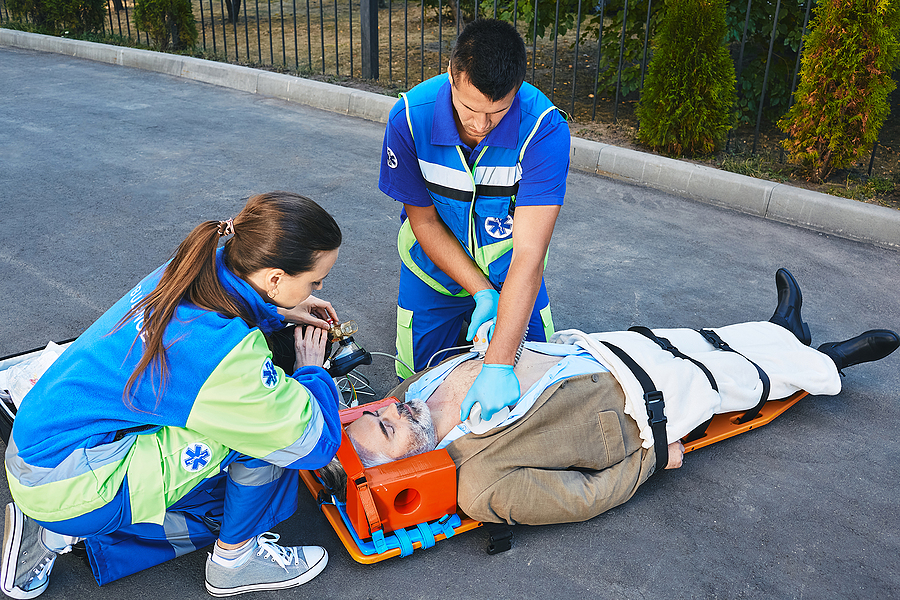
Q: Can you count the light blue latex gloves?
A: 2